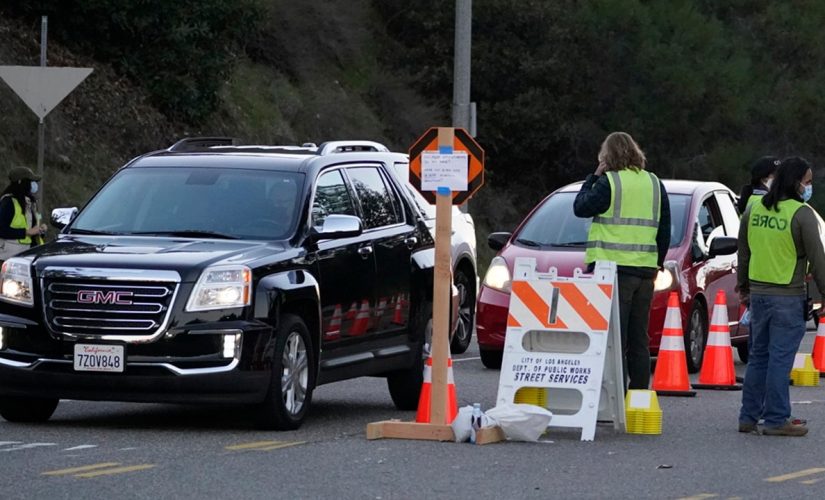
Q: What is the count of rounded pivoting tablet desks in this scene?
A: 0